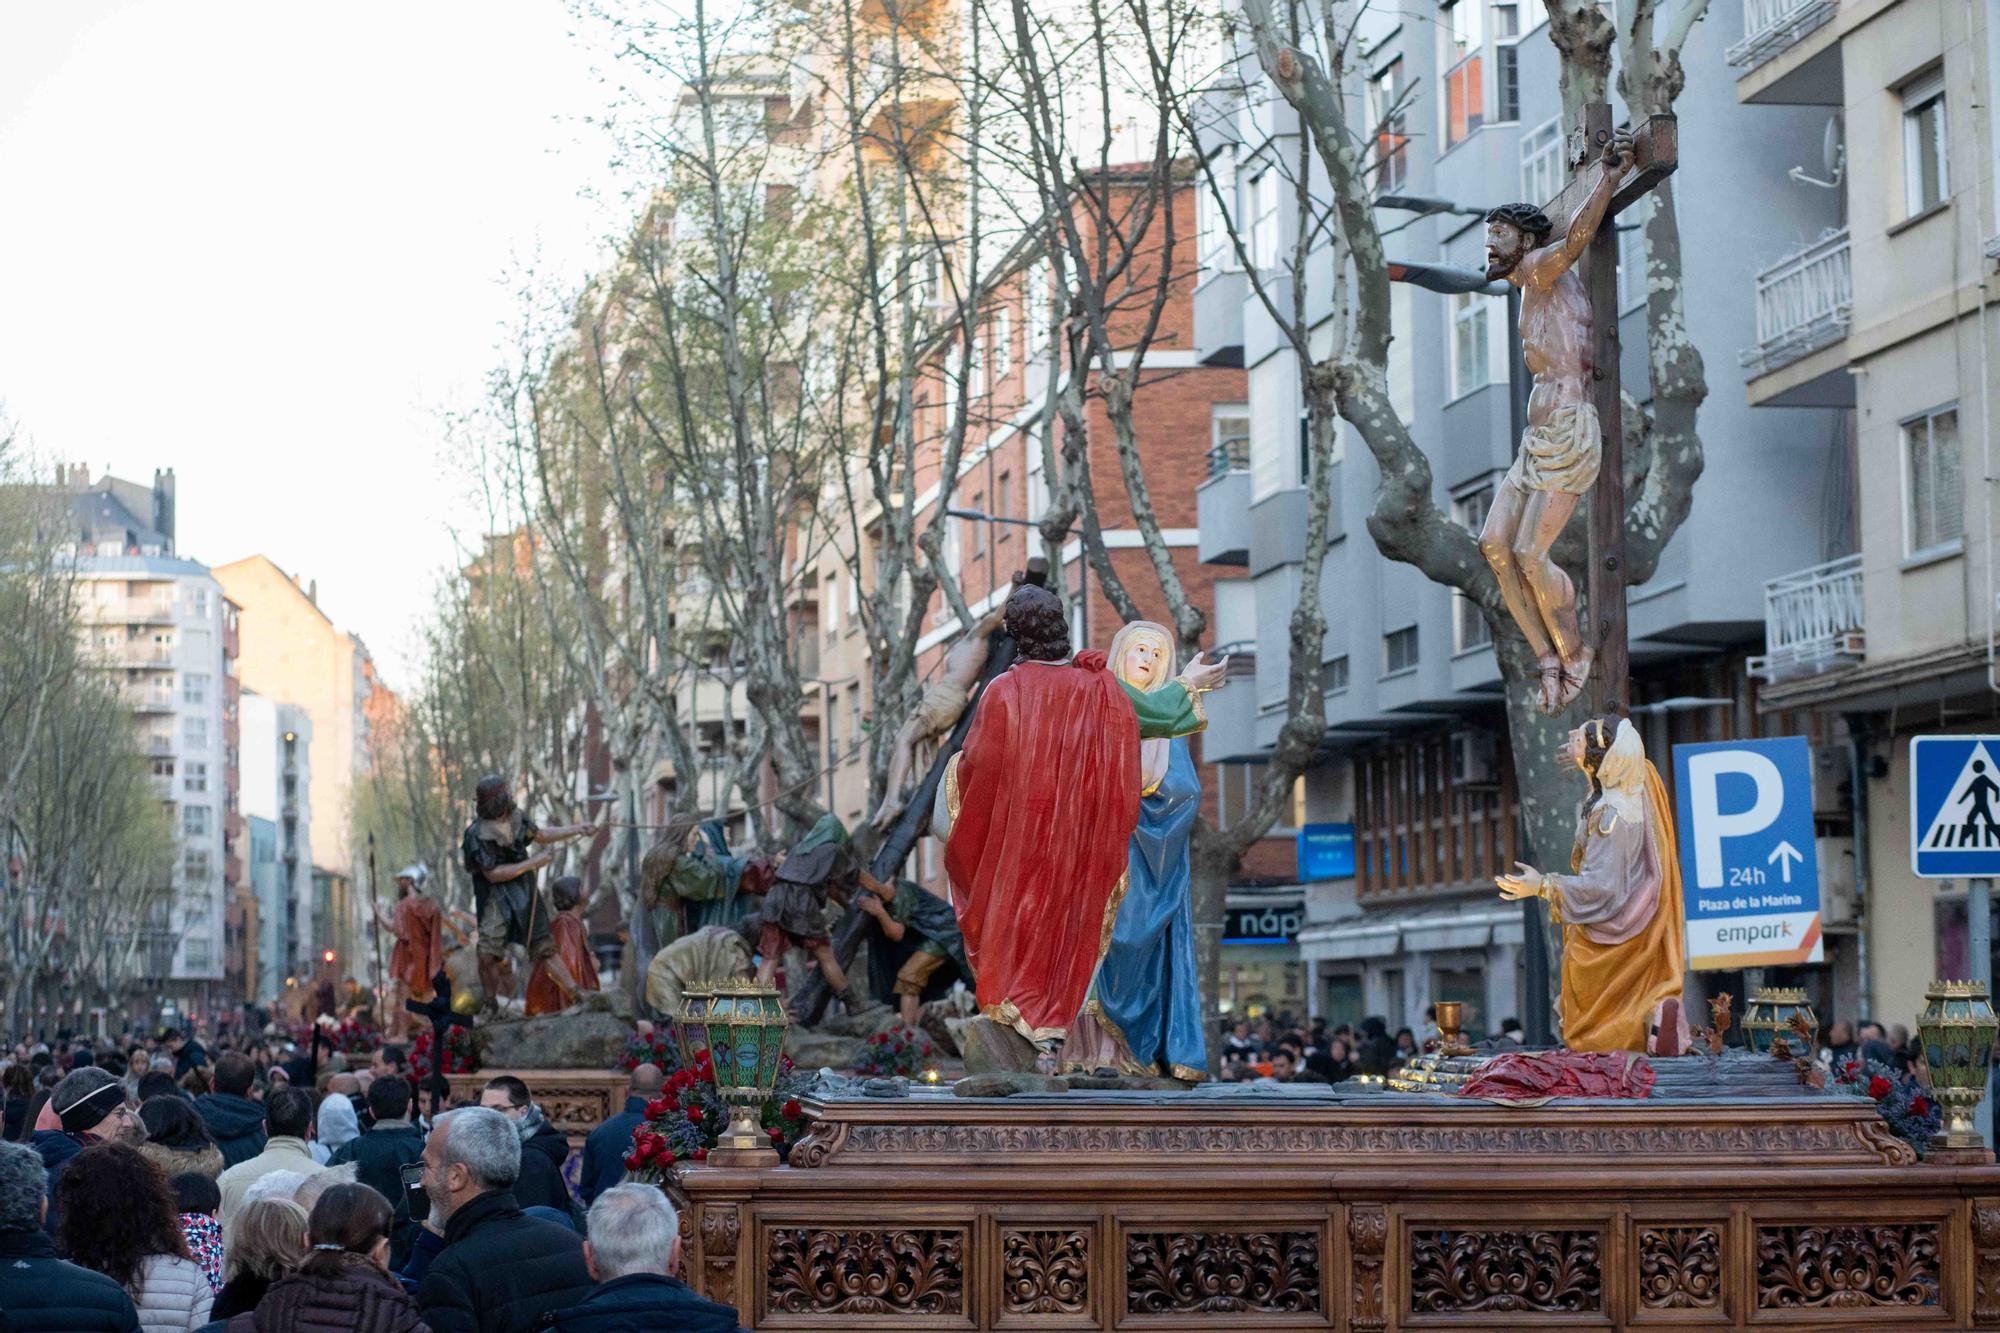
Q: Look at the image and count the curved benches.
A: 0